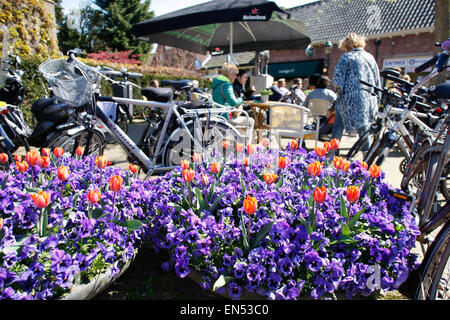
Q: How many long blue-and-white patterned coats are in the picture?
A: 1